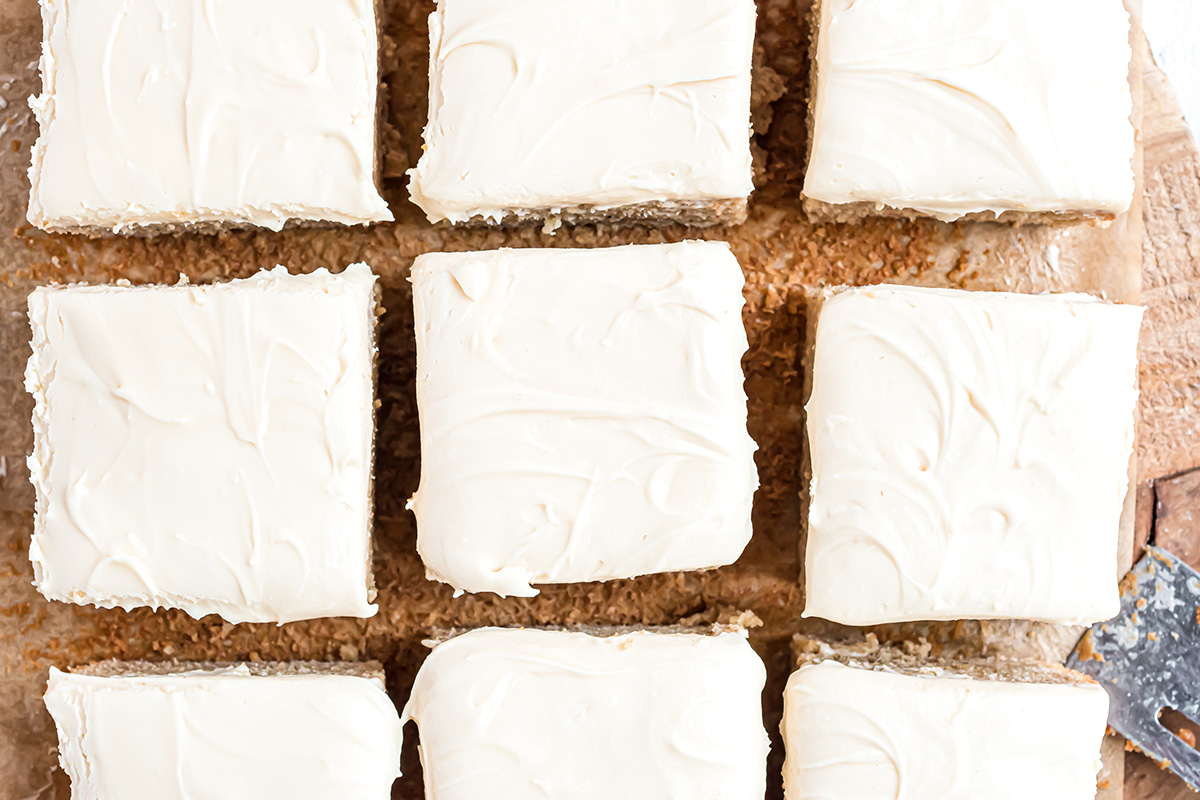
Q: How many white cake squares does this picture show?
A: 9